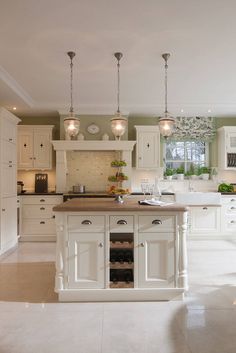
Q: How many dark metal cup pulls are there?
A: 10